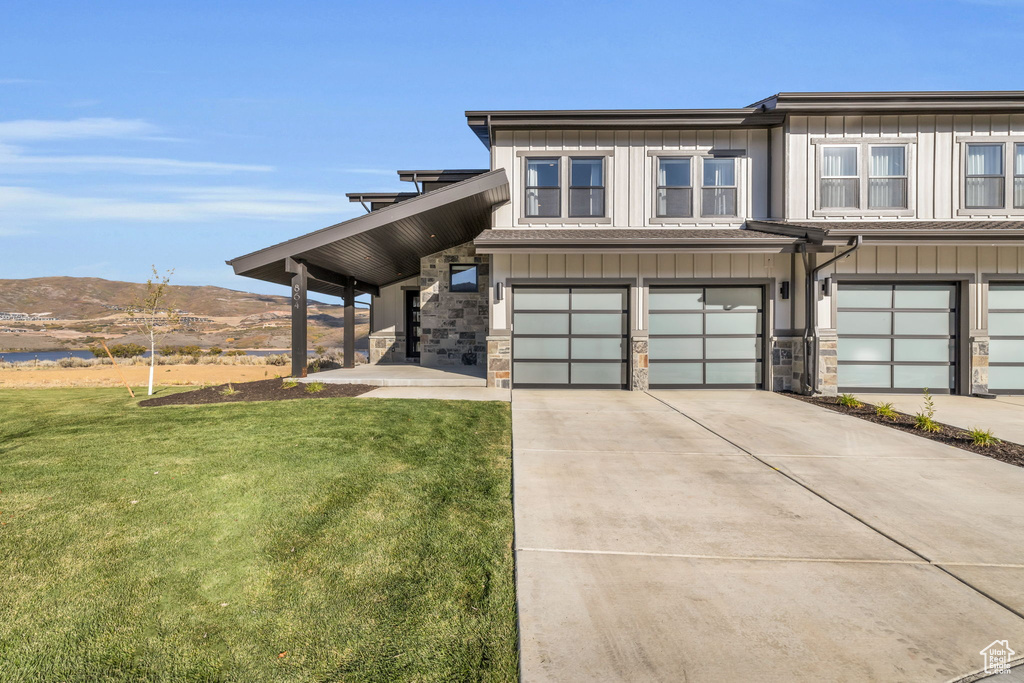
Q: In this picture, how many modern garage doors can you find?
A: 4